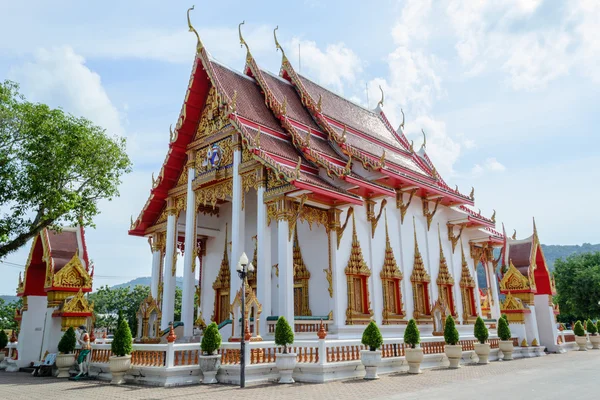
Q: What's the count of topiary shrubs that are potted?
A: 13